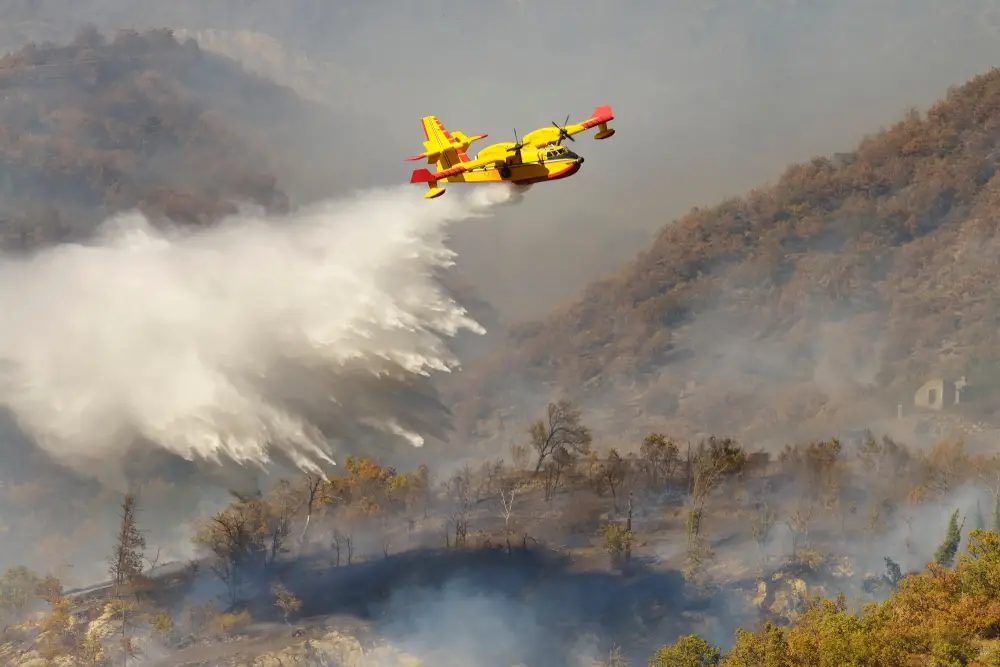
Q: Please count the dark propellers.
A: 2